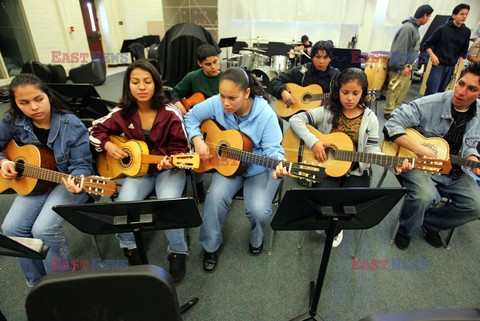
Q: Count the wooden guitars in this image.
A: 7